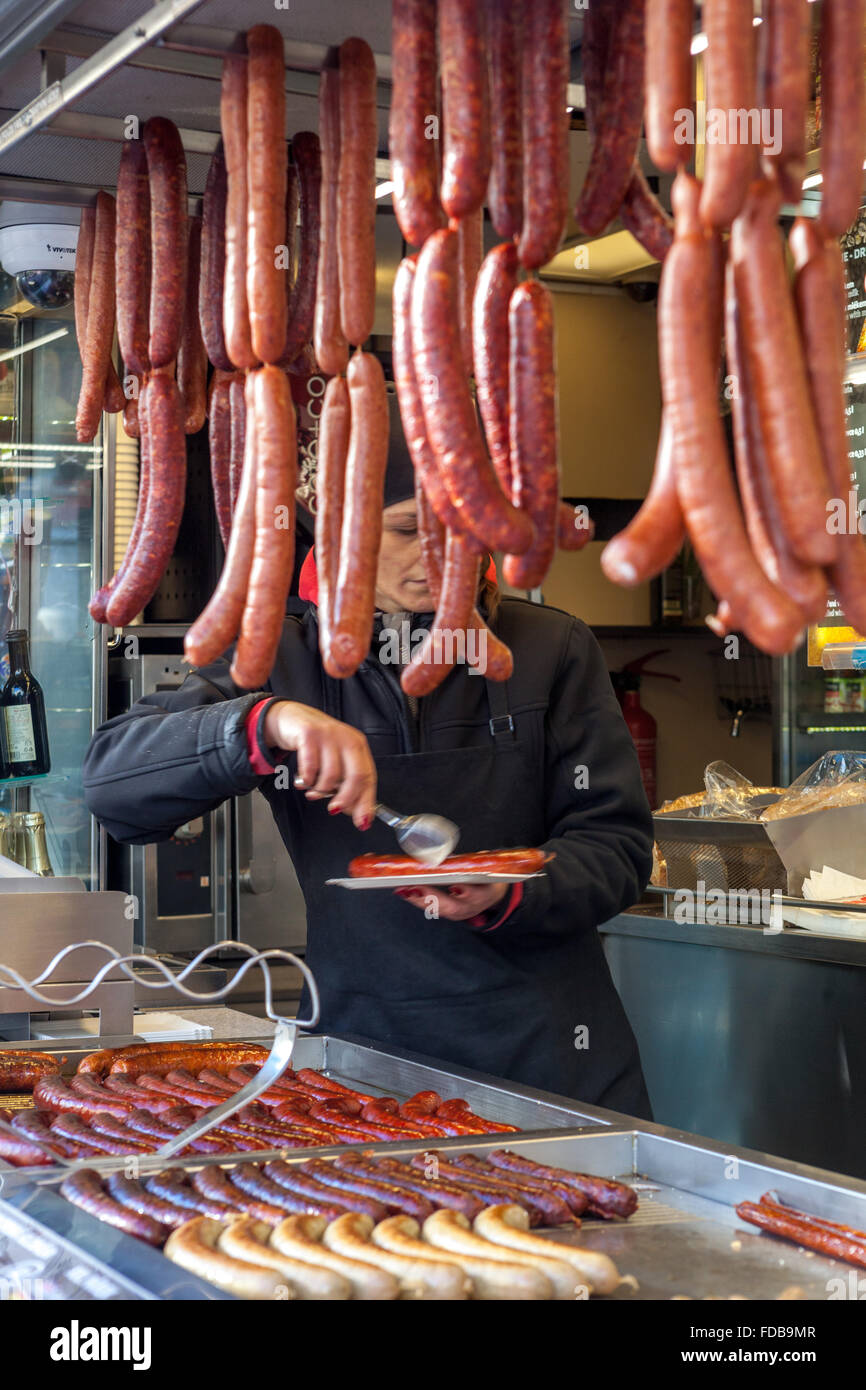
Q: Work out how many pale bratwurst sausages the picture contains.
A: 7